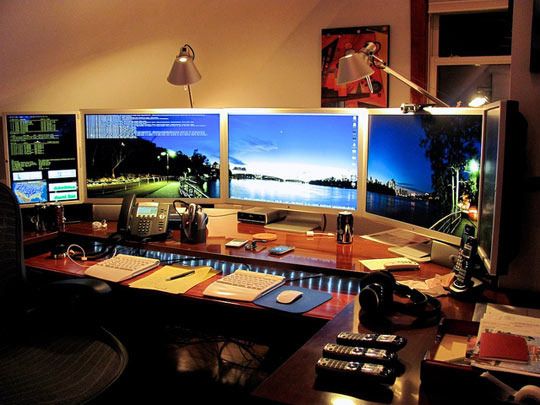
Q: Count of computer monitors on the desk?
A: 5